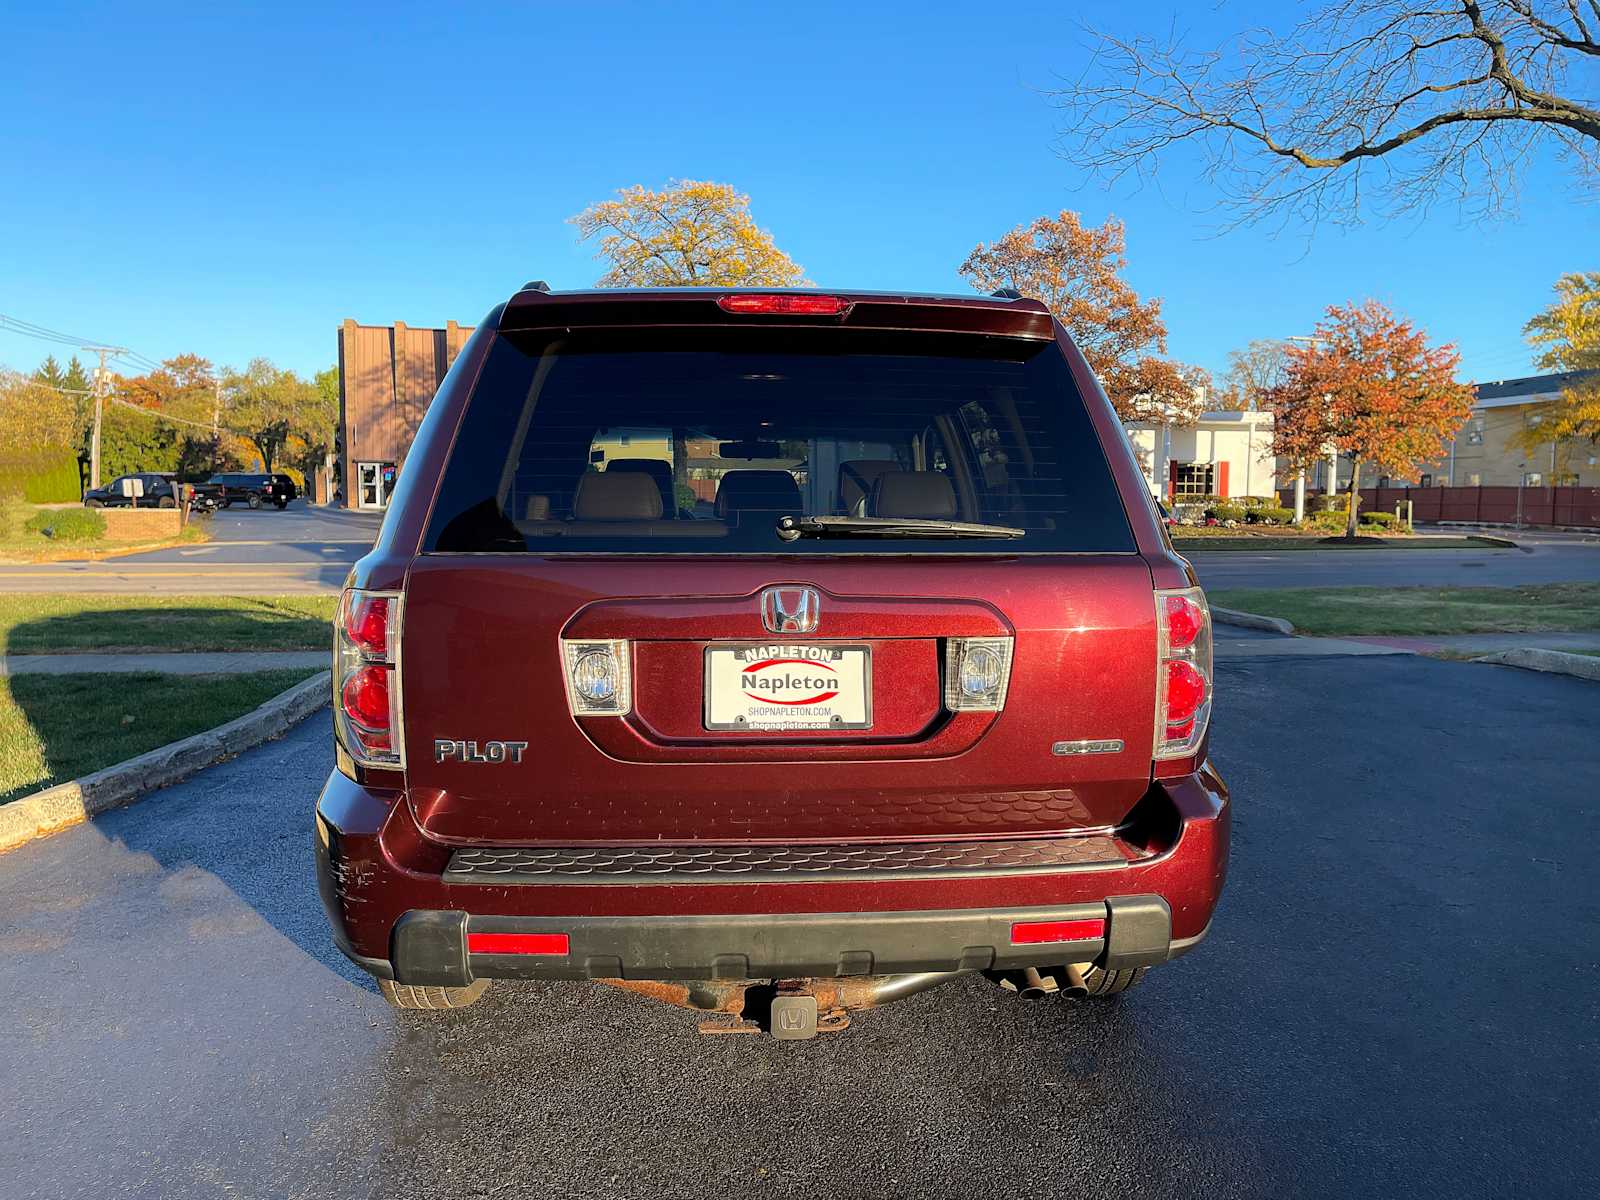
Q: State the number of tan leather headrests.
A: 2